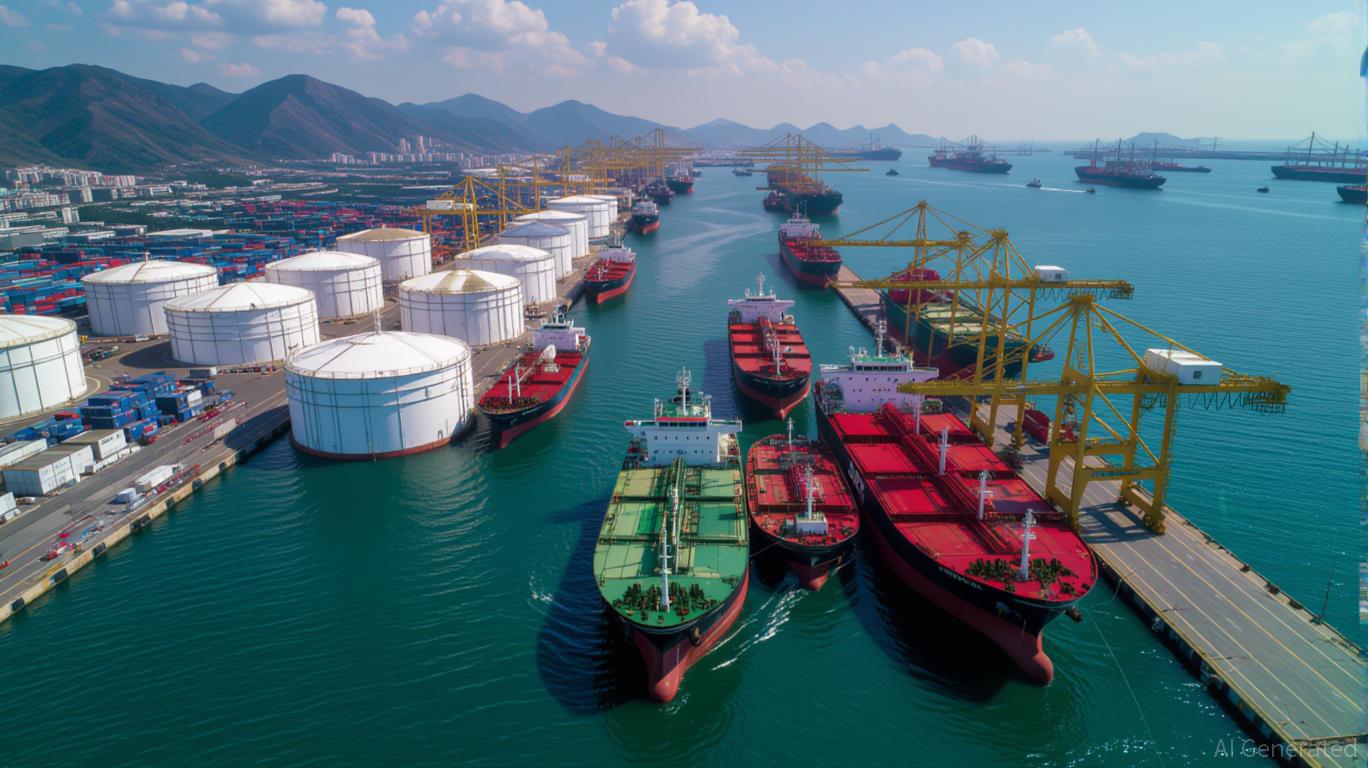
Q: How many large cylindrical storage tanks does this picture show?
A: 12